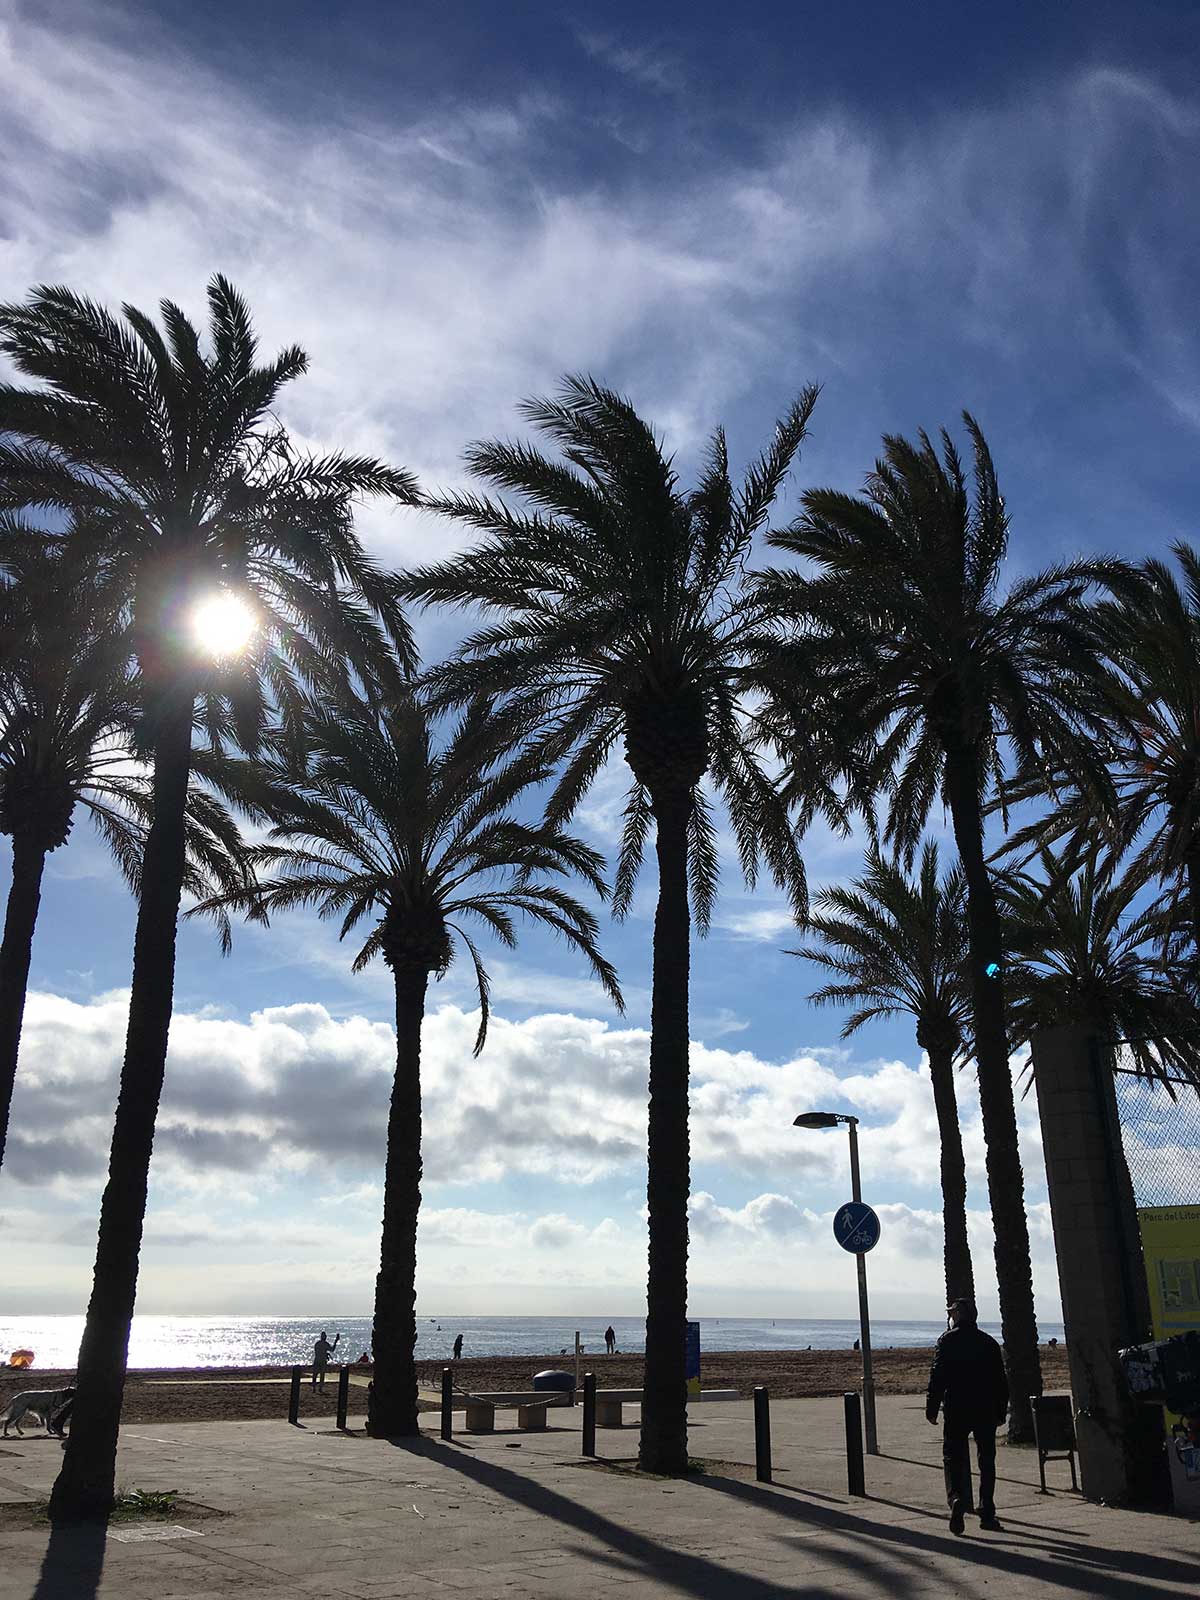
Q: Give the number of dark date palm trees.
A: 8